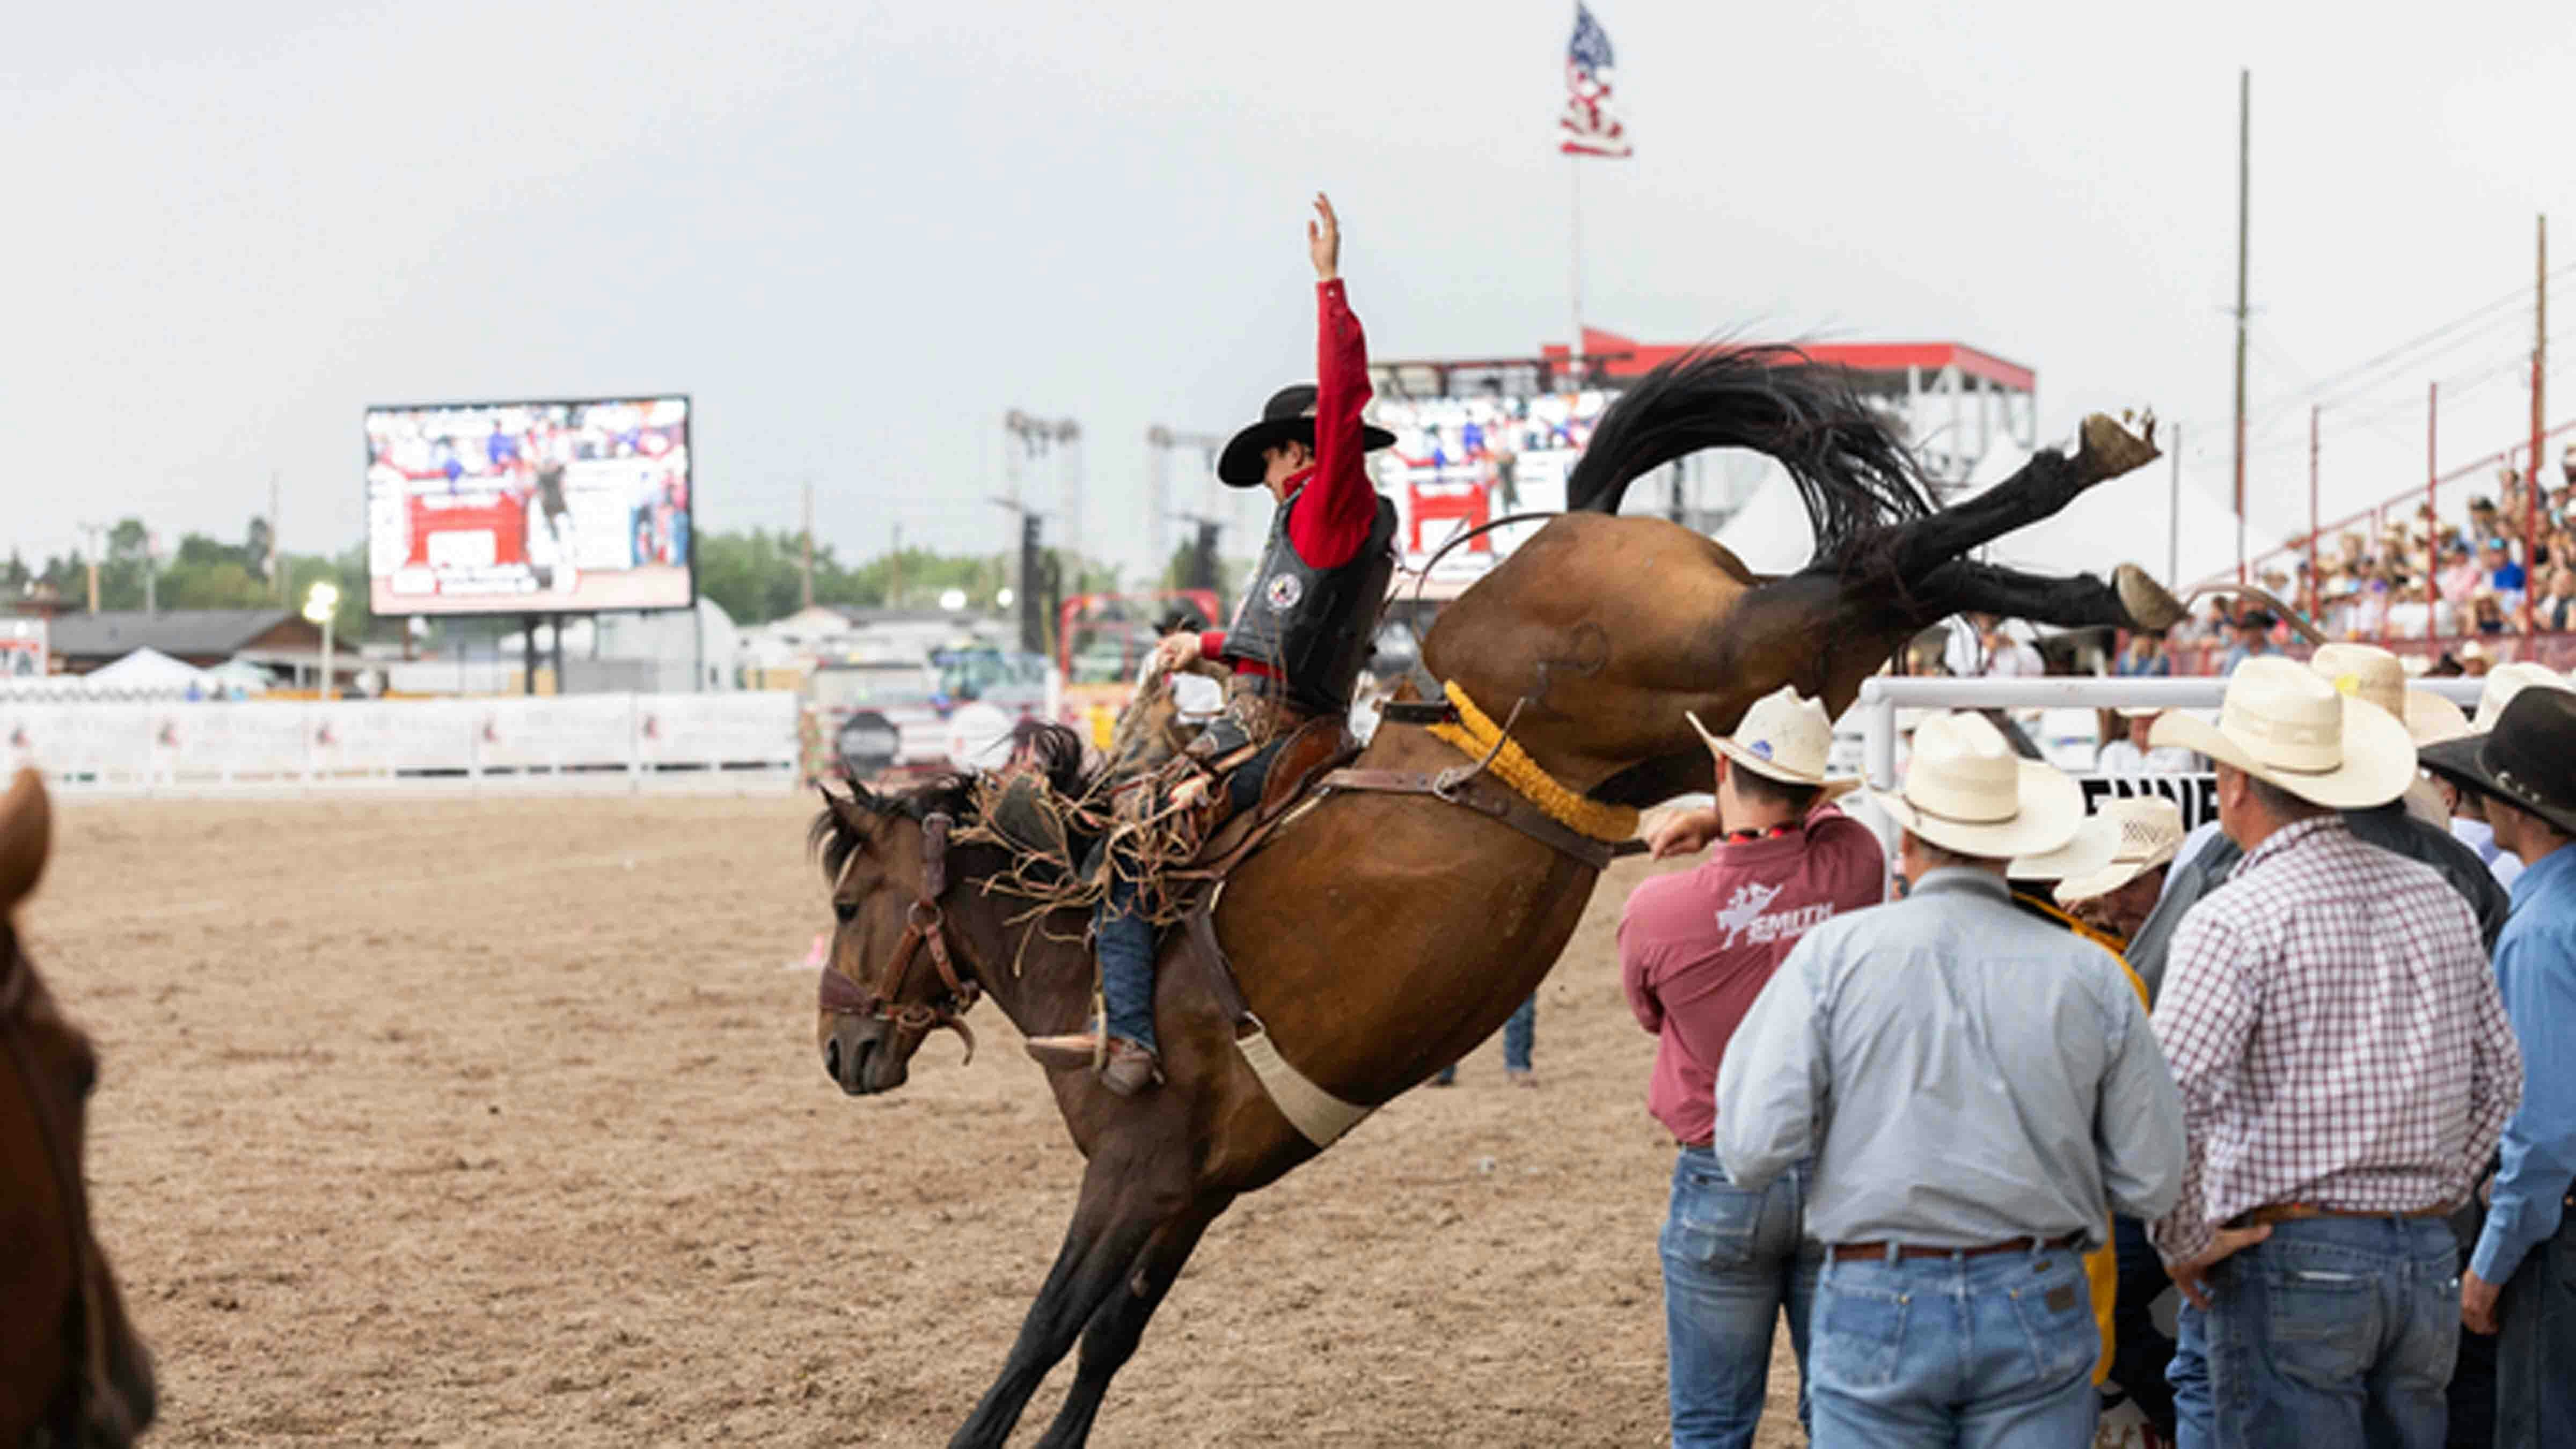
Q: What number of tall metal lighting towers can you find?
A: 2